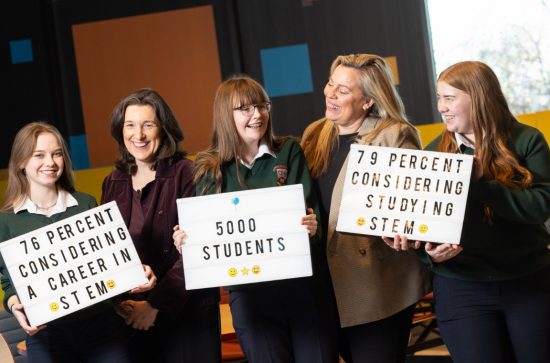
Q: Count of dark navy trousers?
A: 3